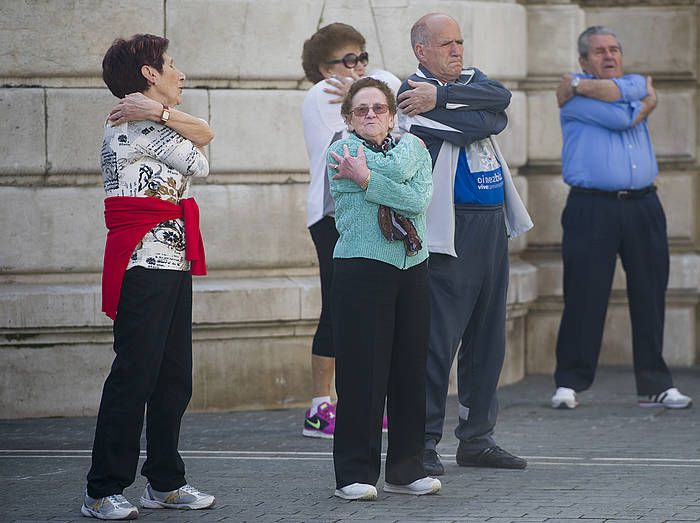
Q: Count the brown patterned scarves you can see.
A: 1